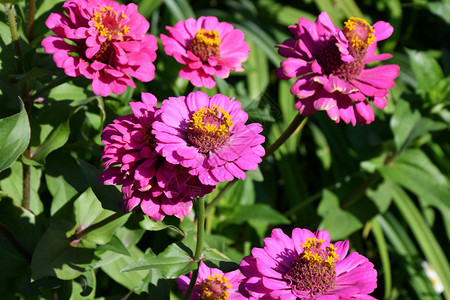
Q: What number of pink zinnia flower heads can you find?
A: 7